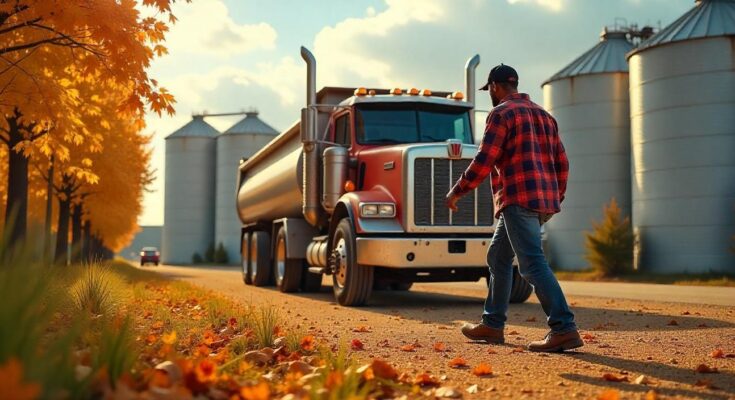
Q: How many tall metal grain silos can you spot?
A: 4